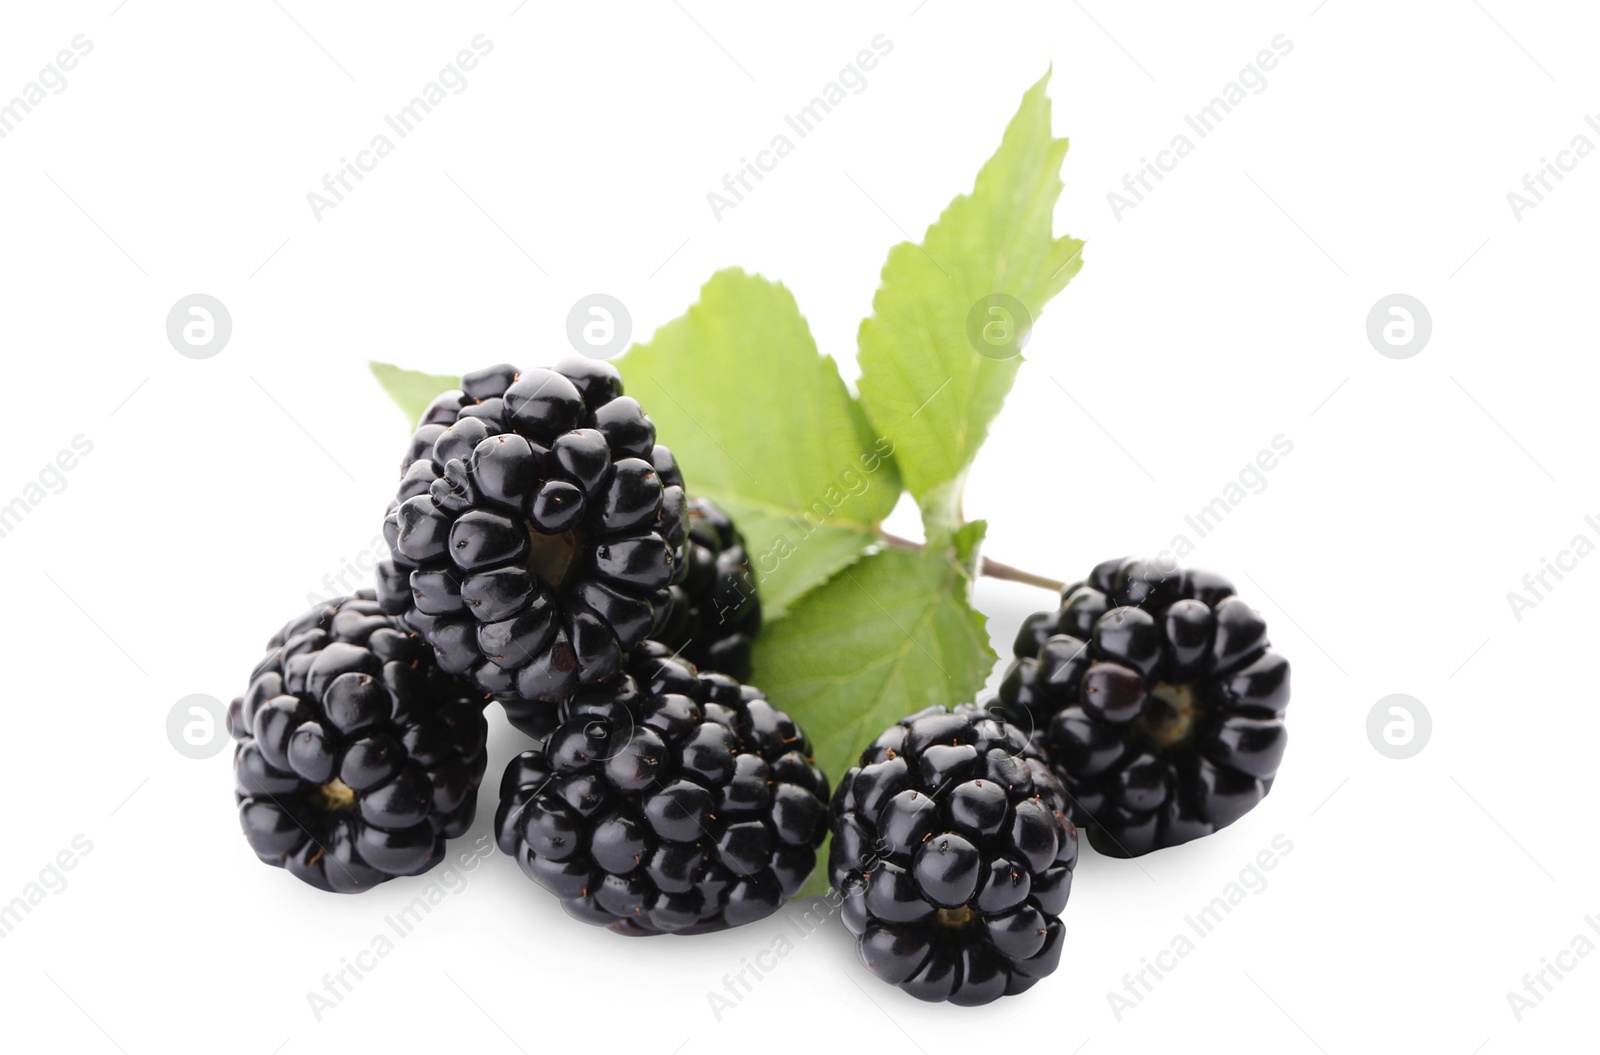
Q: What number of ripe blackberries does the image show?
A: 6